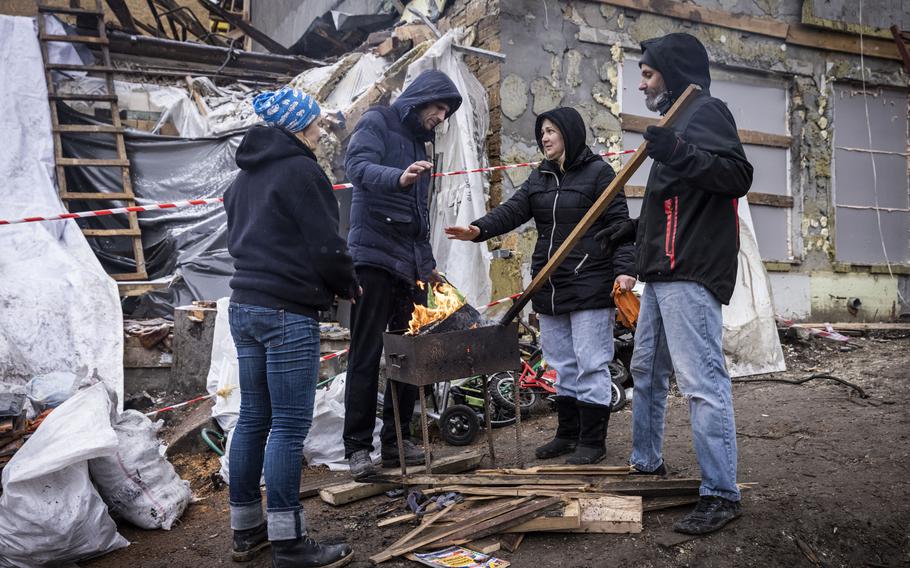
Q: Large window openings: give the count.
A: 2